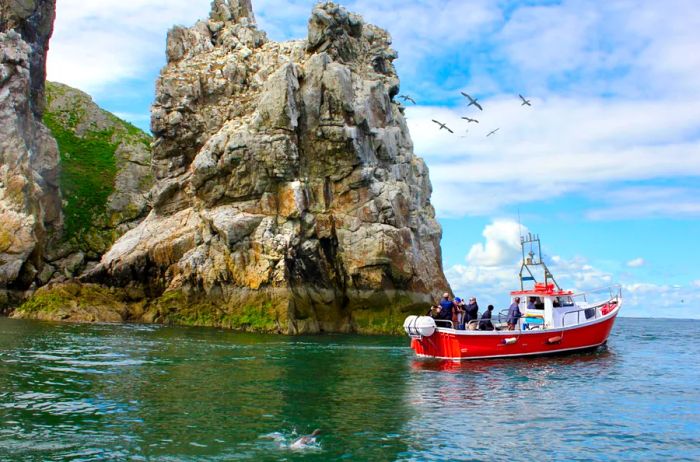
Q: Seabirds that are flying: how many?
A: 6